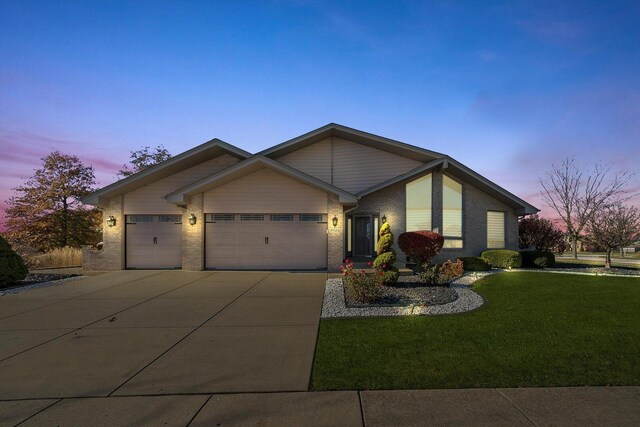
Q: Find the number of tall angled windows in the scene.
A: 2